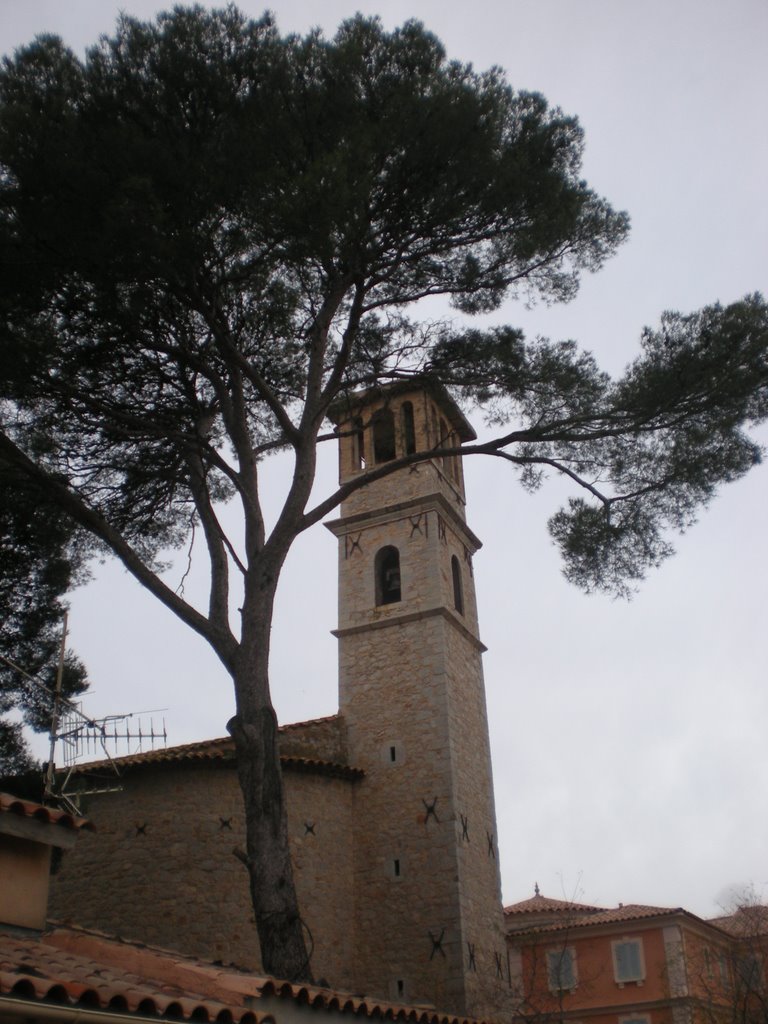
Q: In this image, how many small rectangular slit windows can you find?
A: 3